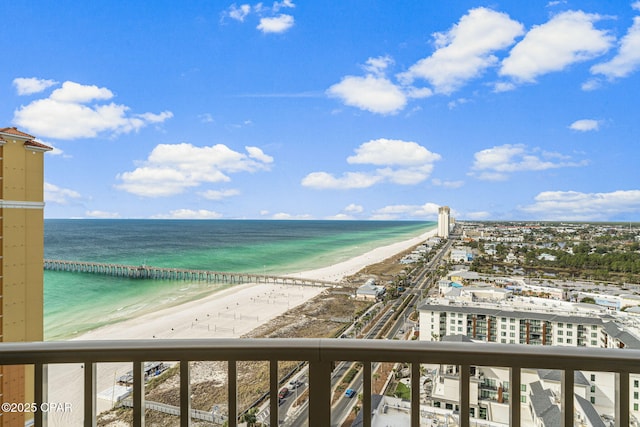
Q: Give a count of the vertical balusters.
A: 13